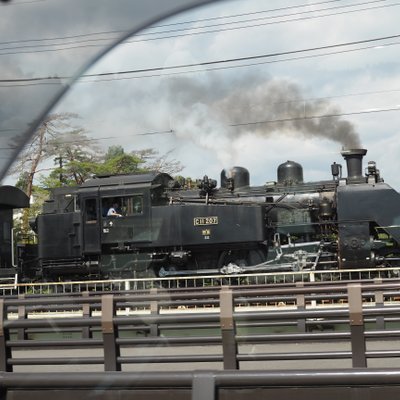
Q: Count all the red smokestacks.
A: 0